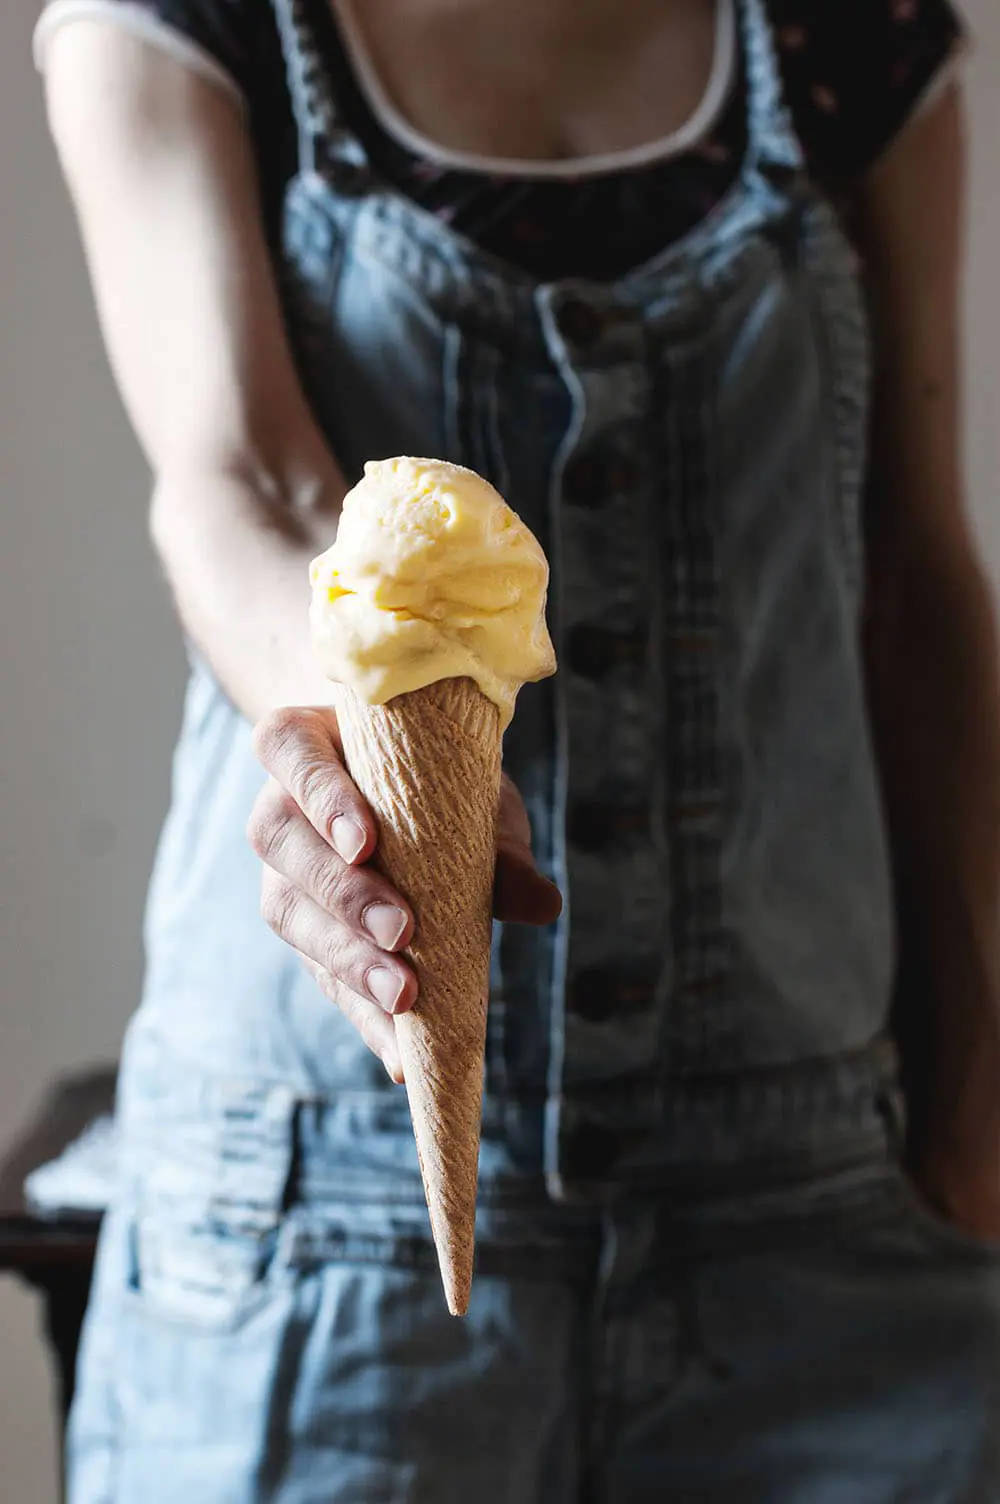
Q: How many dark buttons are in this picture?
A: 6